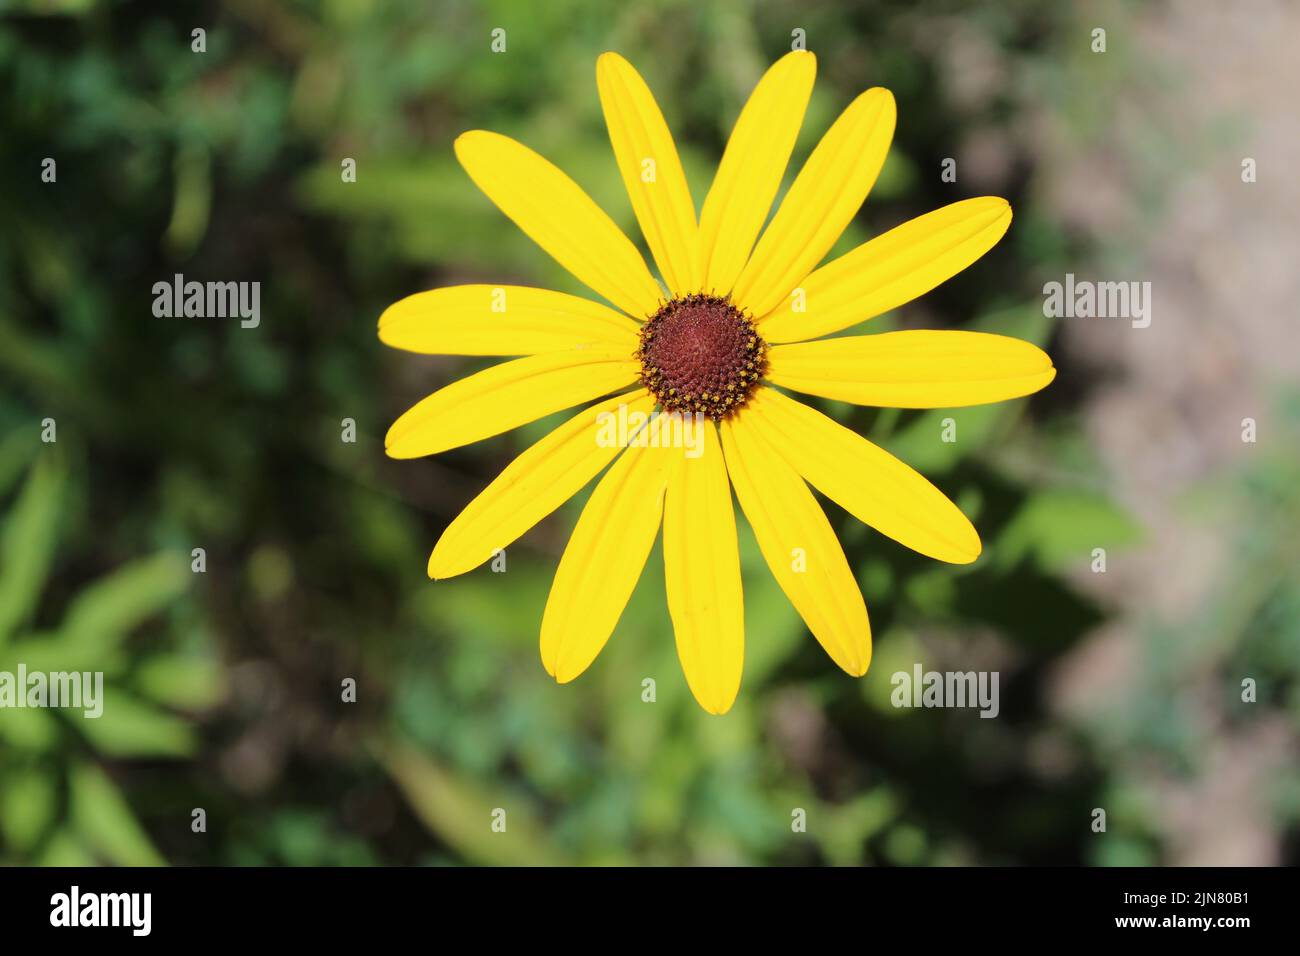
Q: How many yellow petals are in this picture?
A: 13